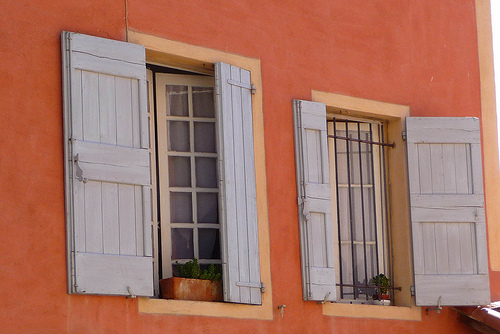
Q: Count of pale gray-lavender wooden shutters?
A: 4